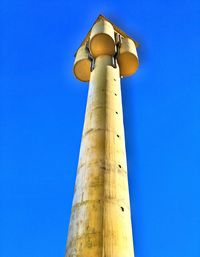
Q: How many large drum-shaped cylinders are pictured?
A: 3